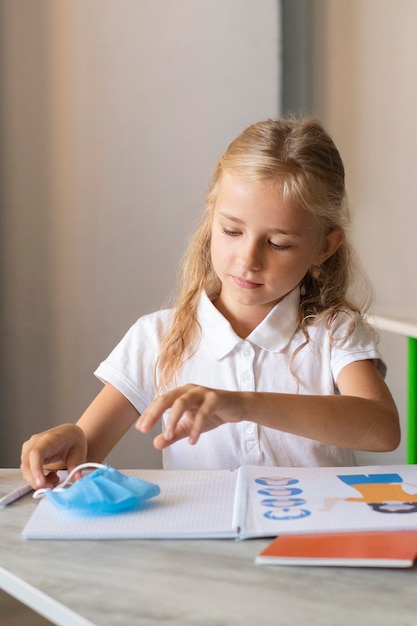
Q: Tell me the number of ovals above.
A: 4